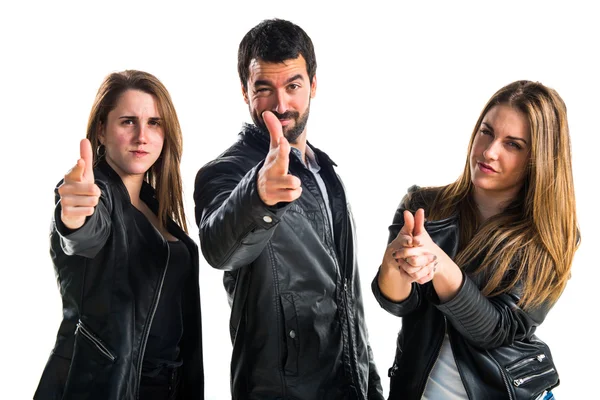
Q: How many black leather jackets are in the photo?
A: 3